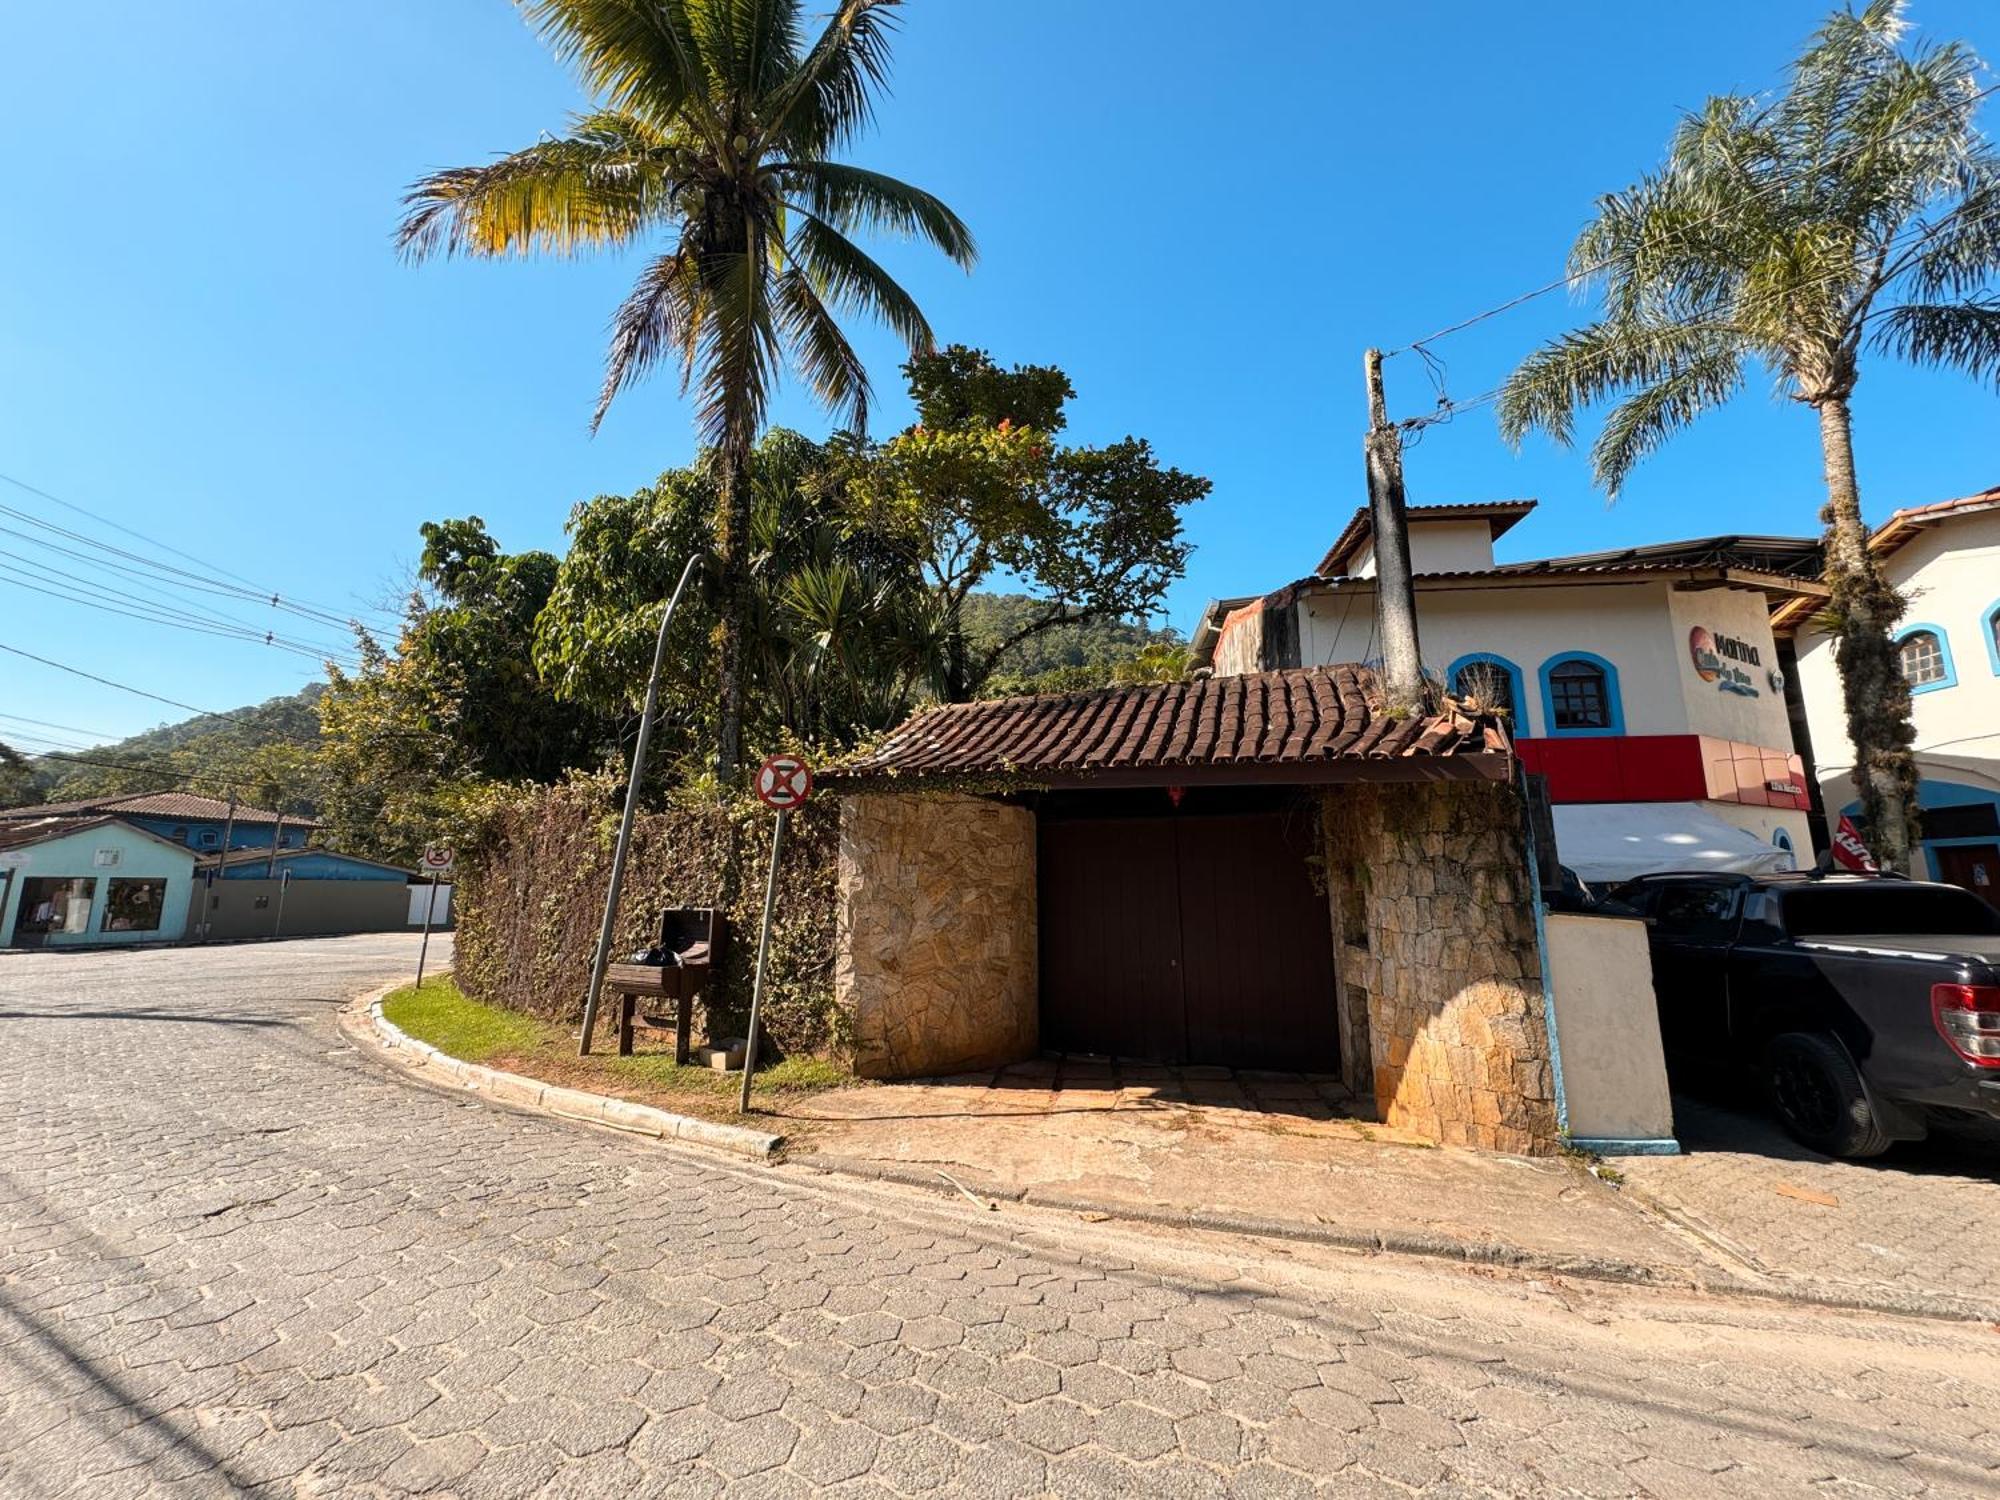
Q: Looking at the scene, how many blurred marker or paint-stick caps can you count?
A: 0